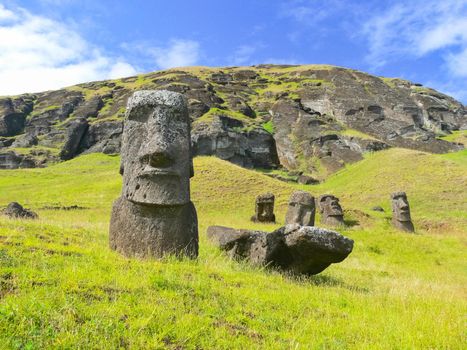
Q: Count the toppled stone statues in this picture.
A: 1